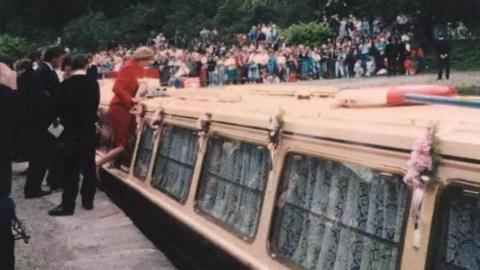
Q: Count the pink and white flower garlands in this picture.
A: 5